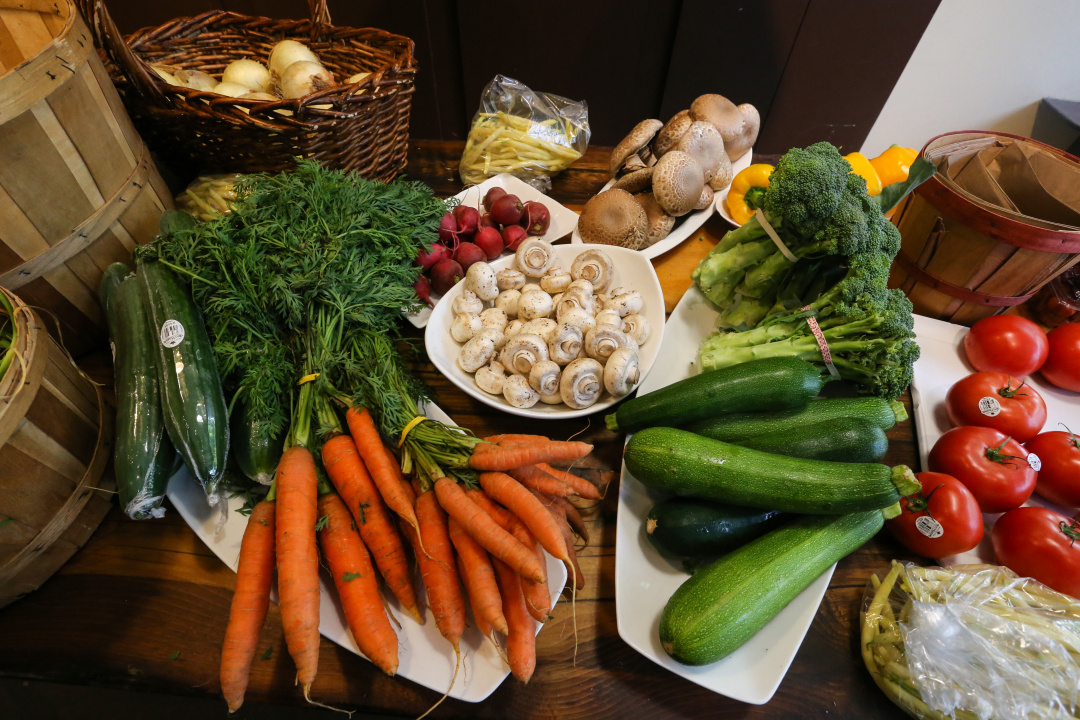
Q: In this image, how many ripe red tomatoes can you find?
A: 7